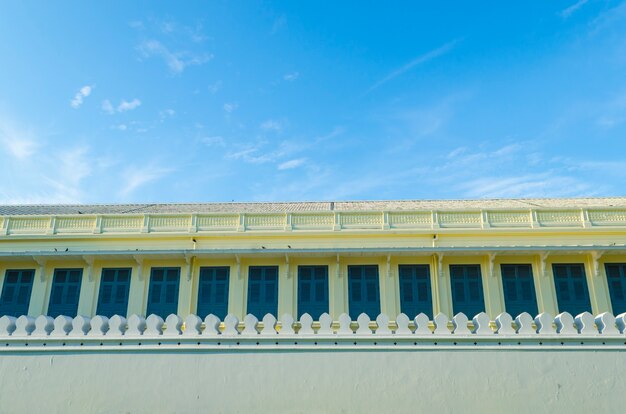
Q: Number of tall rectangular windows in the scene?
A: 13